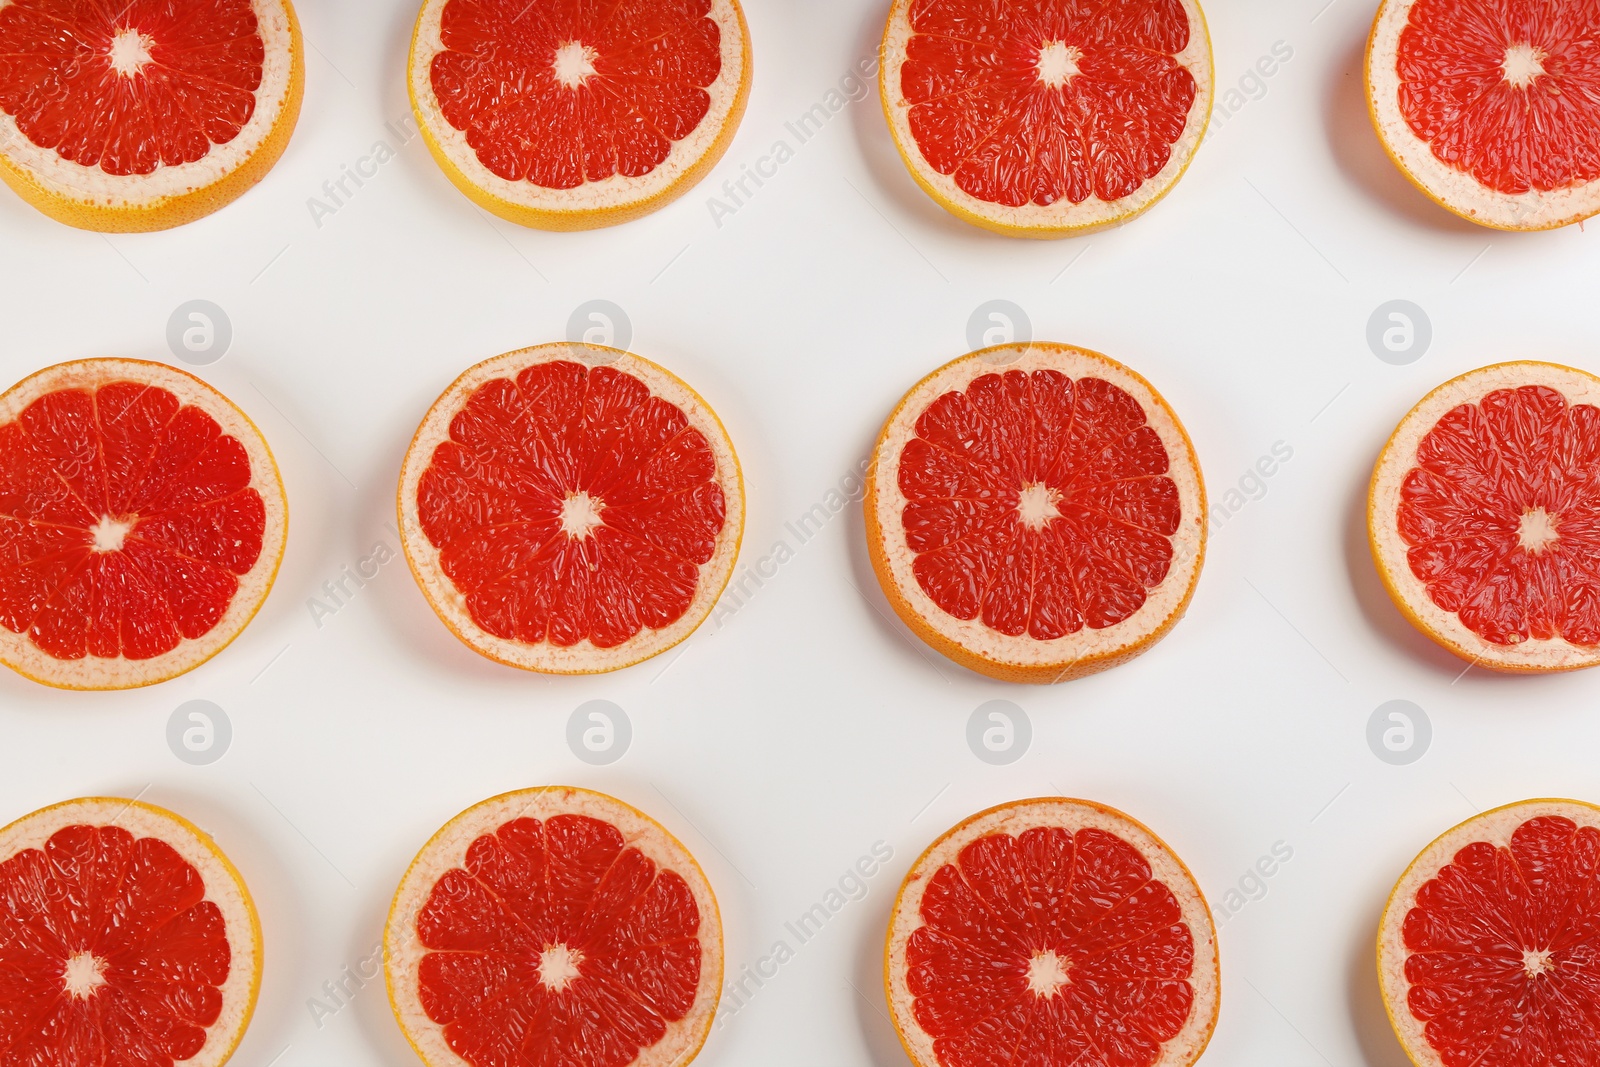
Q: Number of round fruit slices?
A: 12